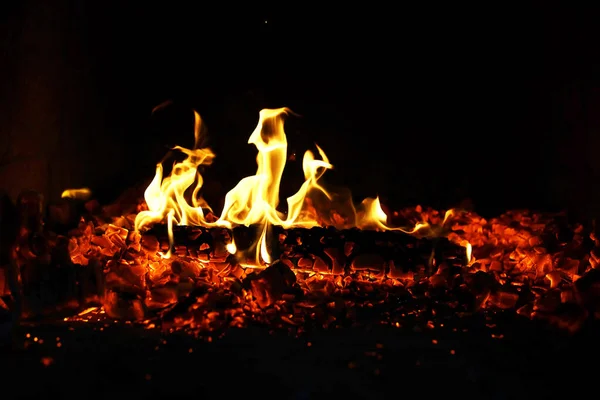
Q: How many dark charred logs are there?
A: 1